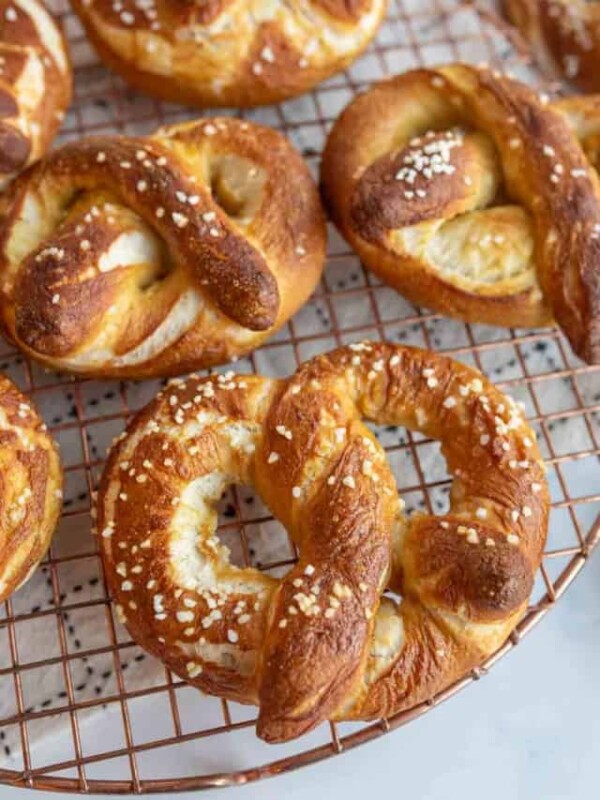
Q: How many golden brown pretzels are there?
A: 7